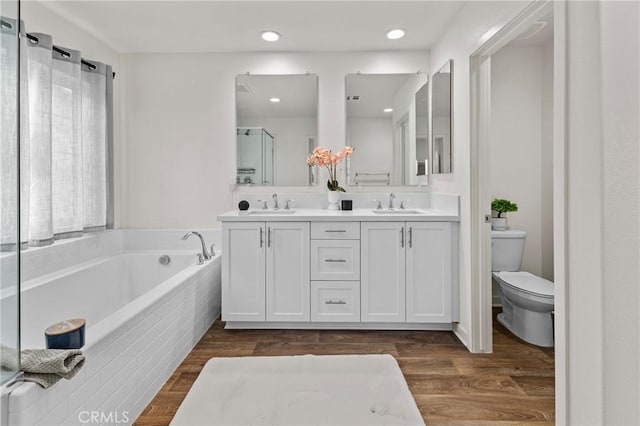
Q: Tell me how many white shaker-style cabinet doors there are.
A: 4